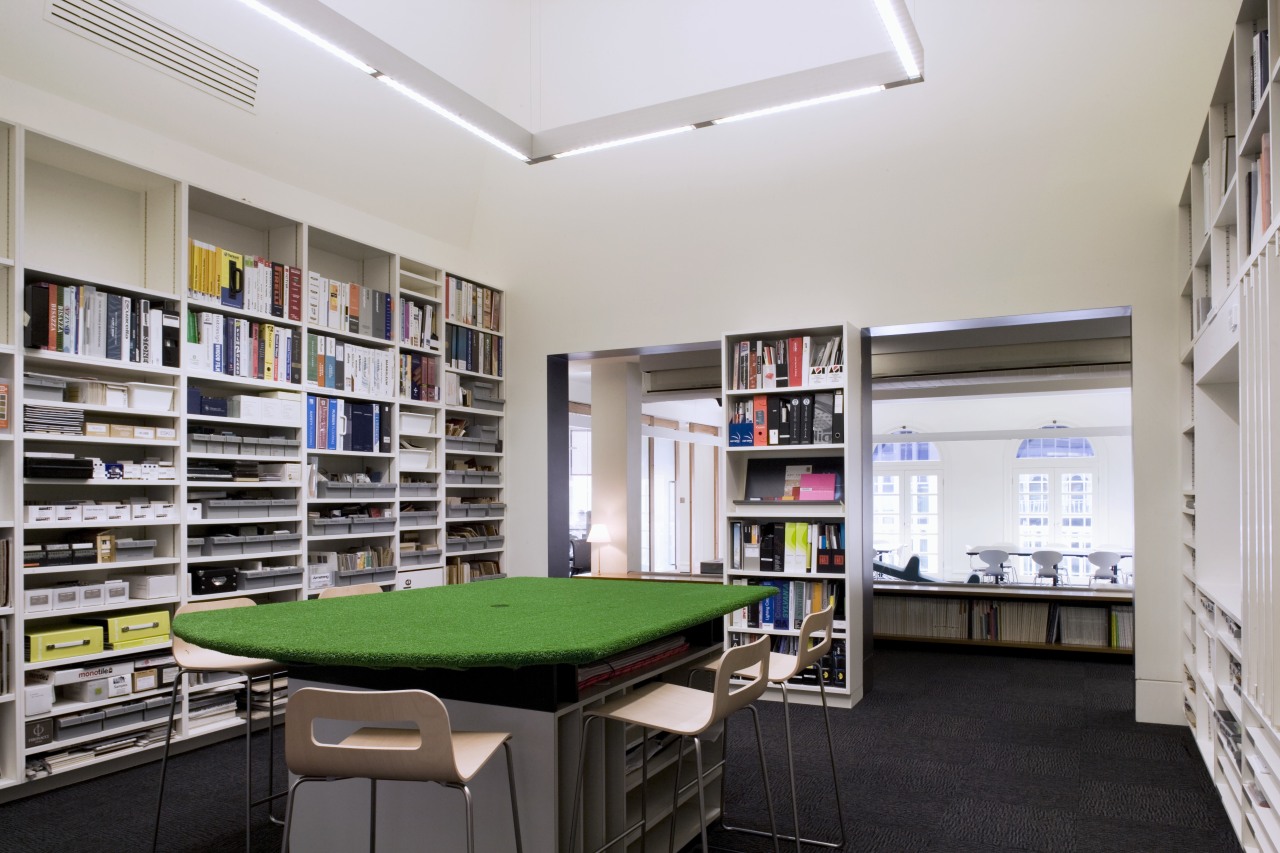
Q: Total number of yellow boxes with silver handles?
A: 2